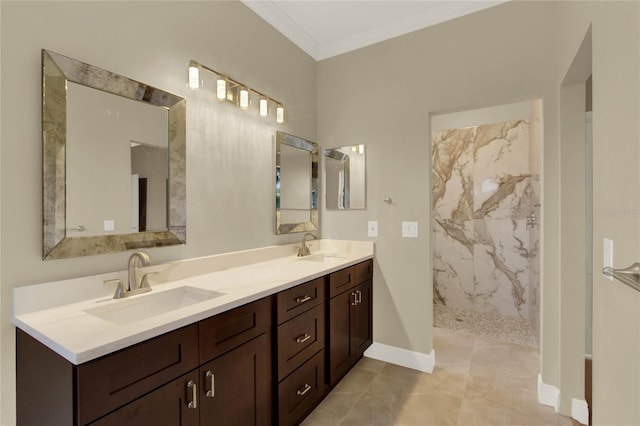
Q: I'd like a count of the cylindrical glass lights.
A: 5